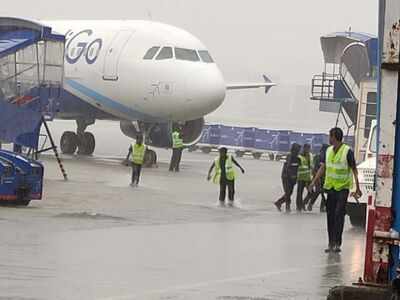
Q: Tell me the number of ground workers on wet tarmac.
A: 7